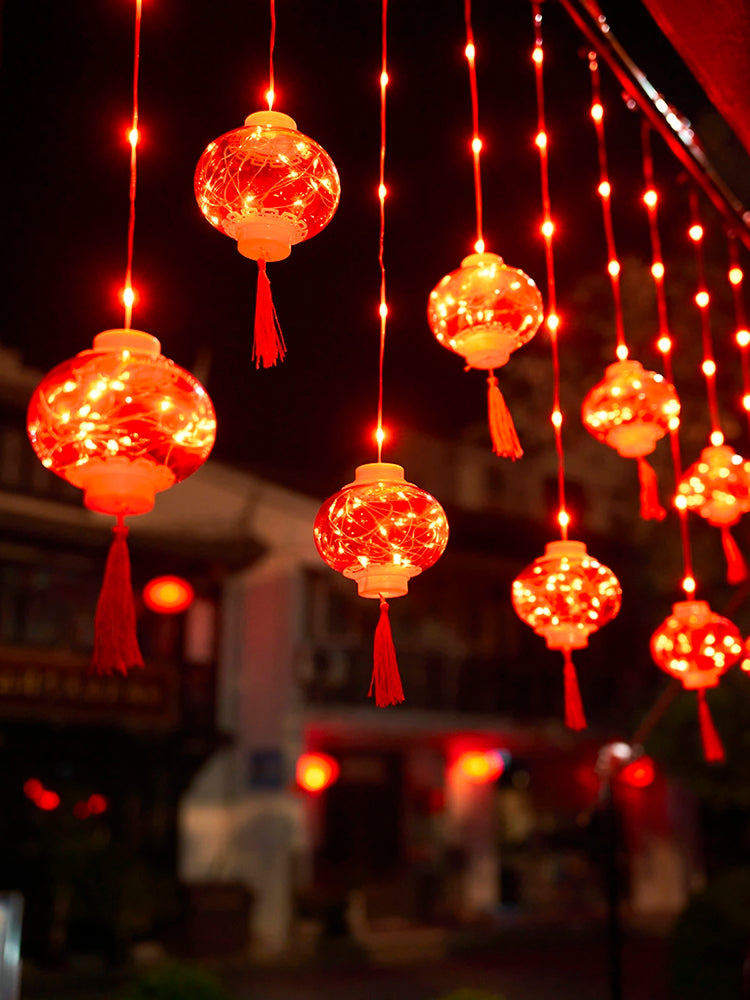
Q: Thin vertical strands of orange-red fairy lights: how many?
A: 9